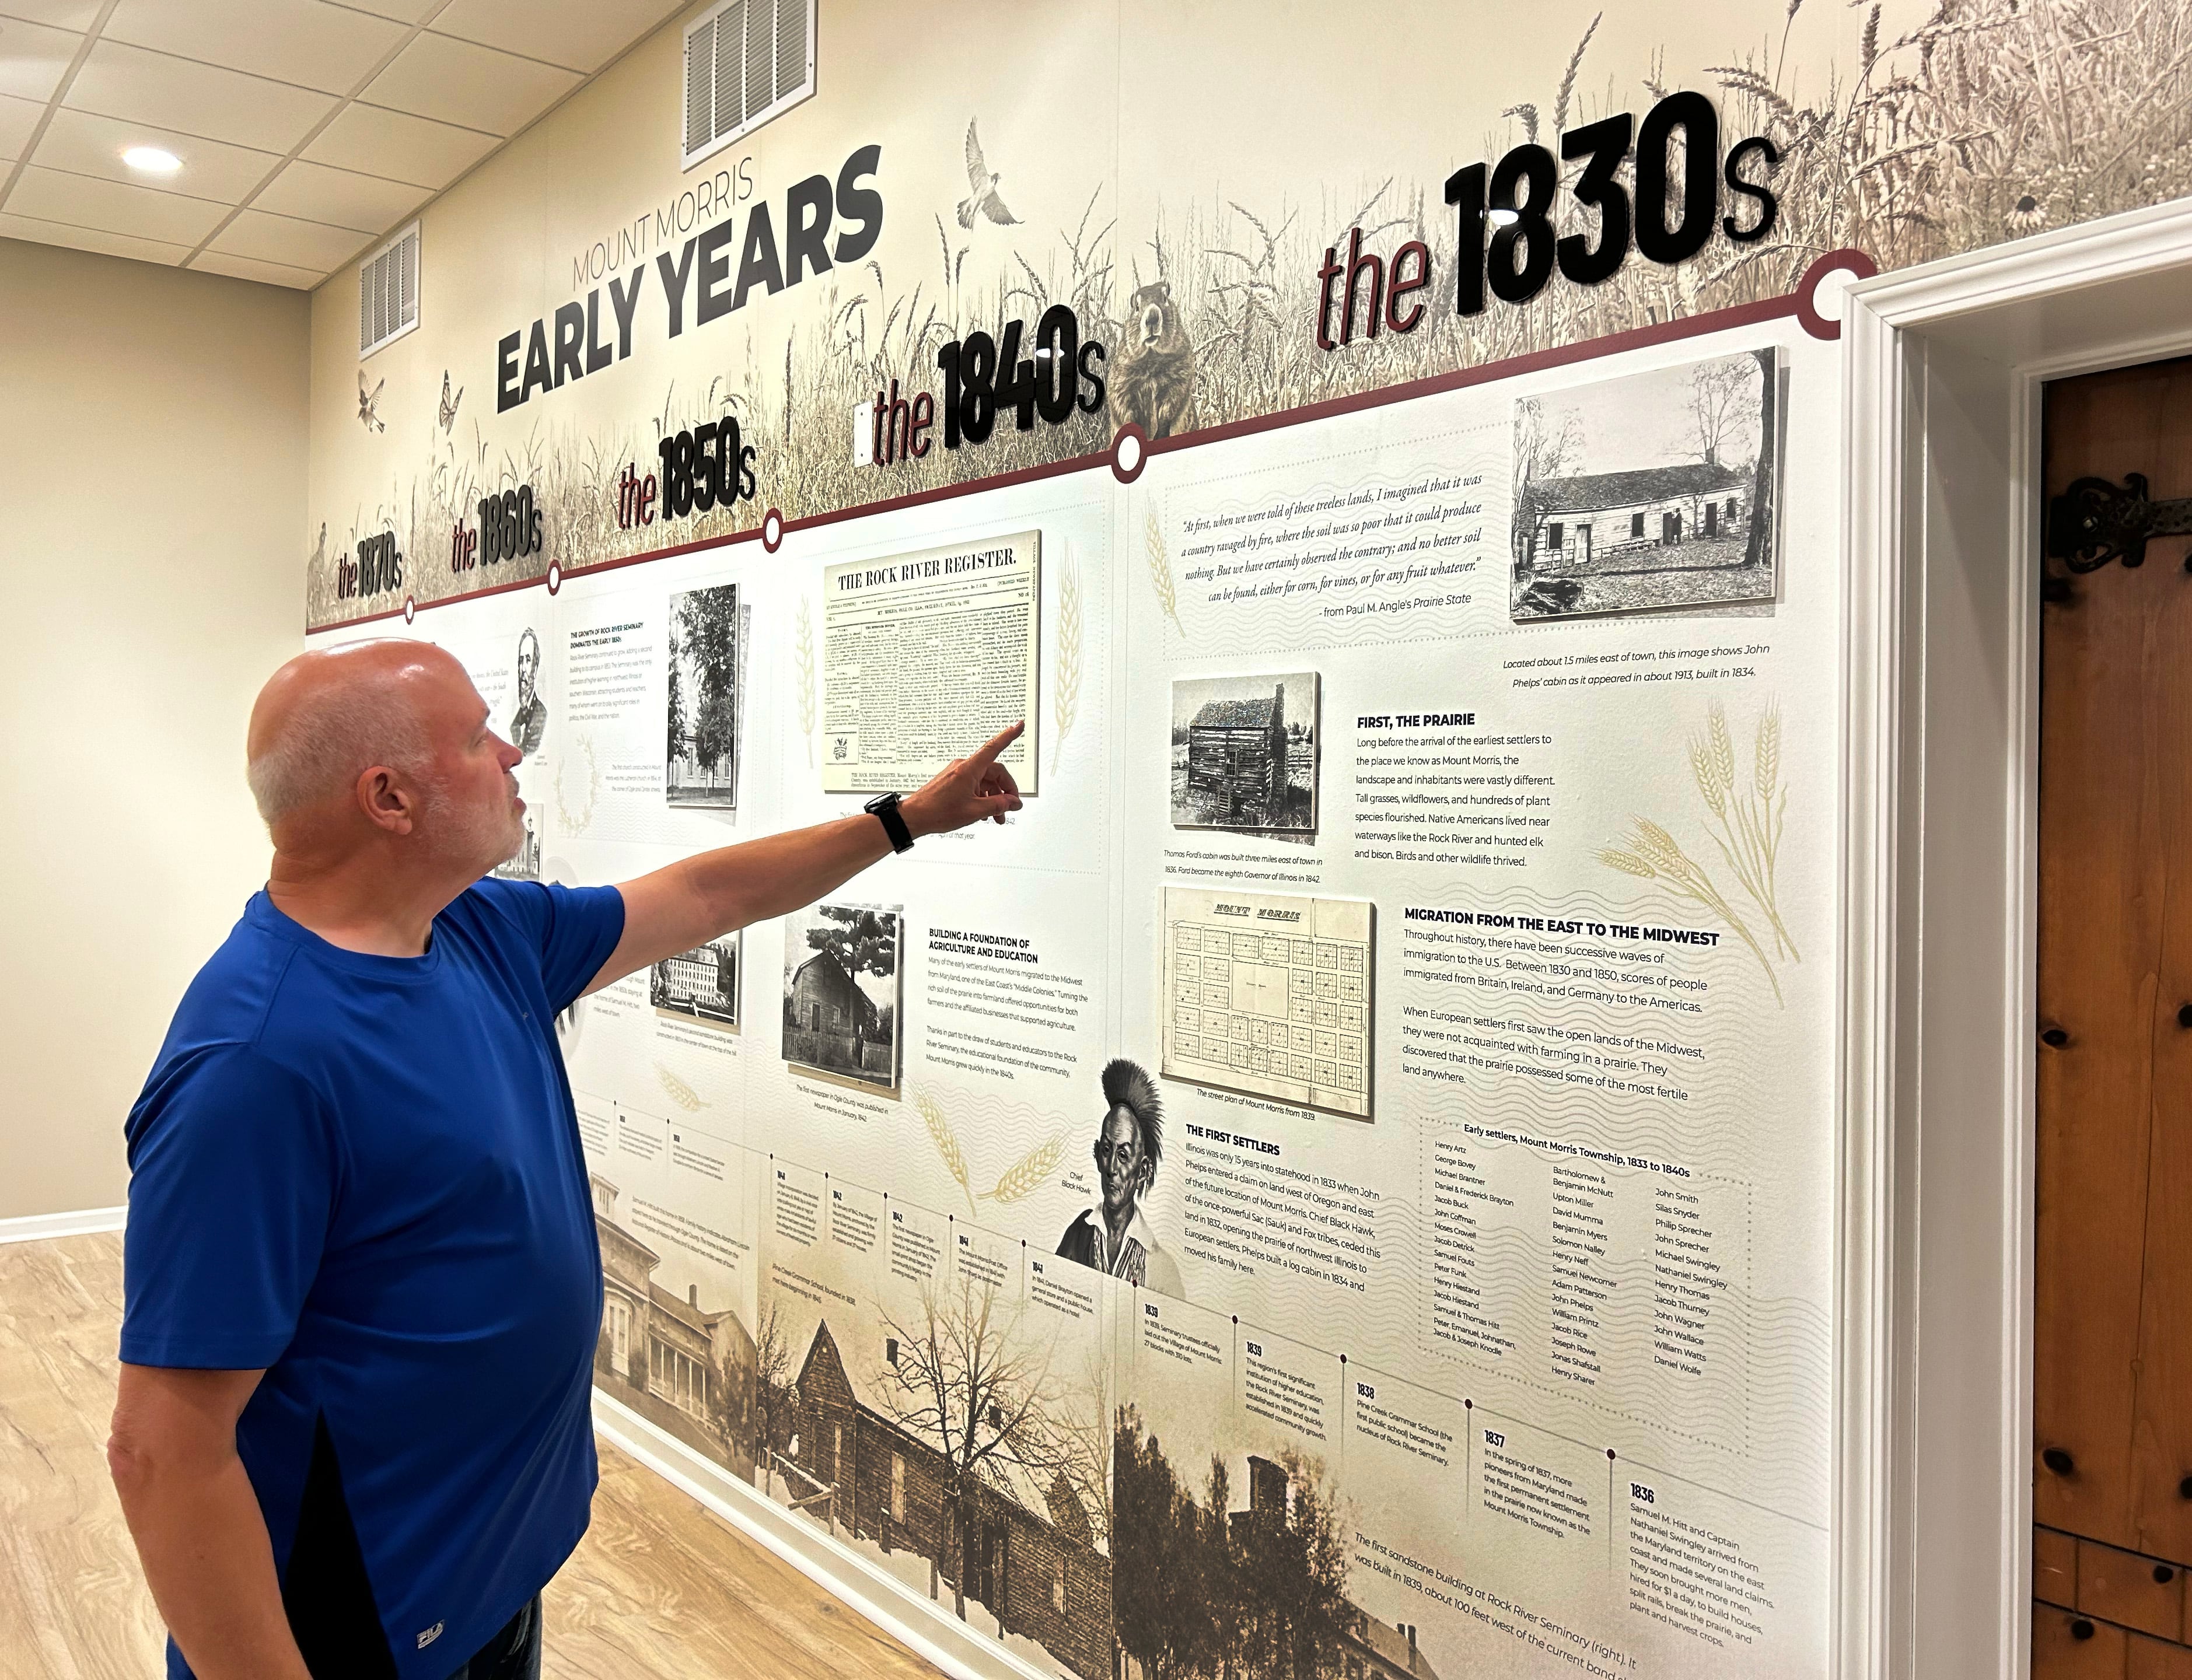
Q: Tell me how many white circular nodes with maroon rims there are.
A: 5